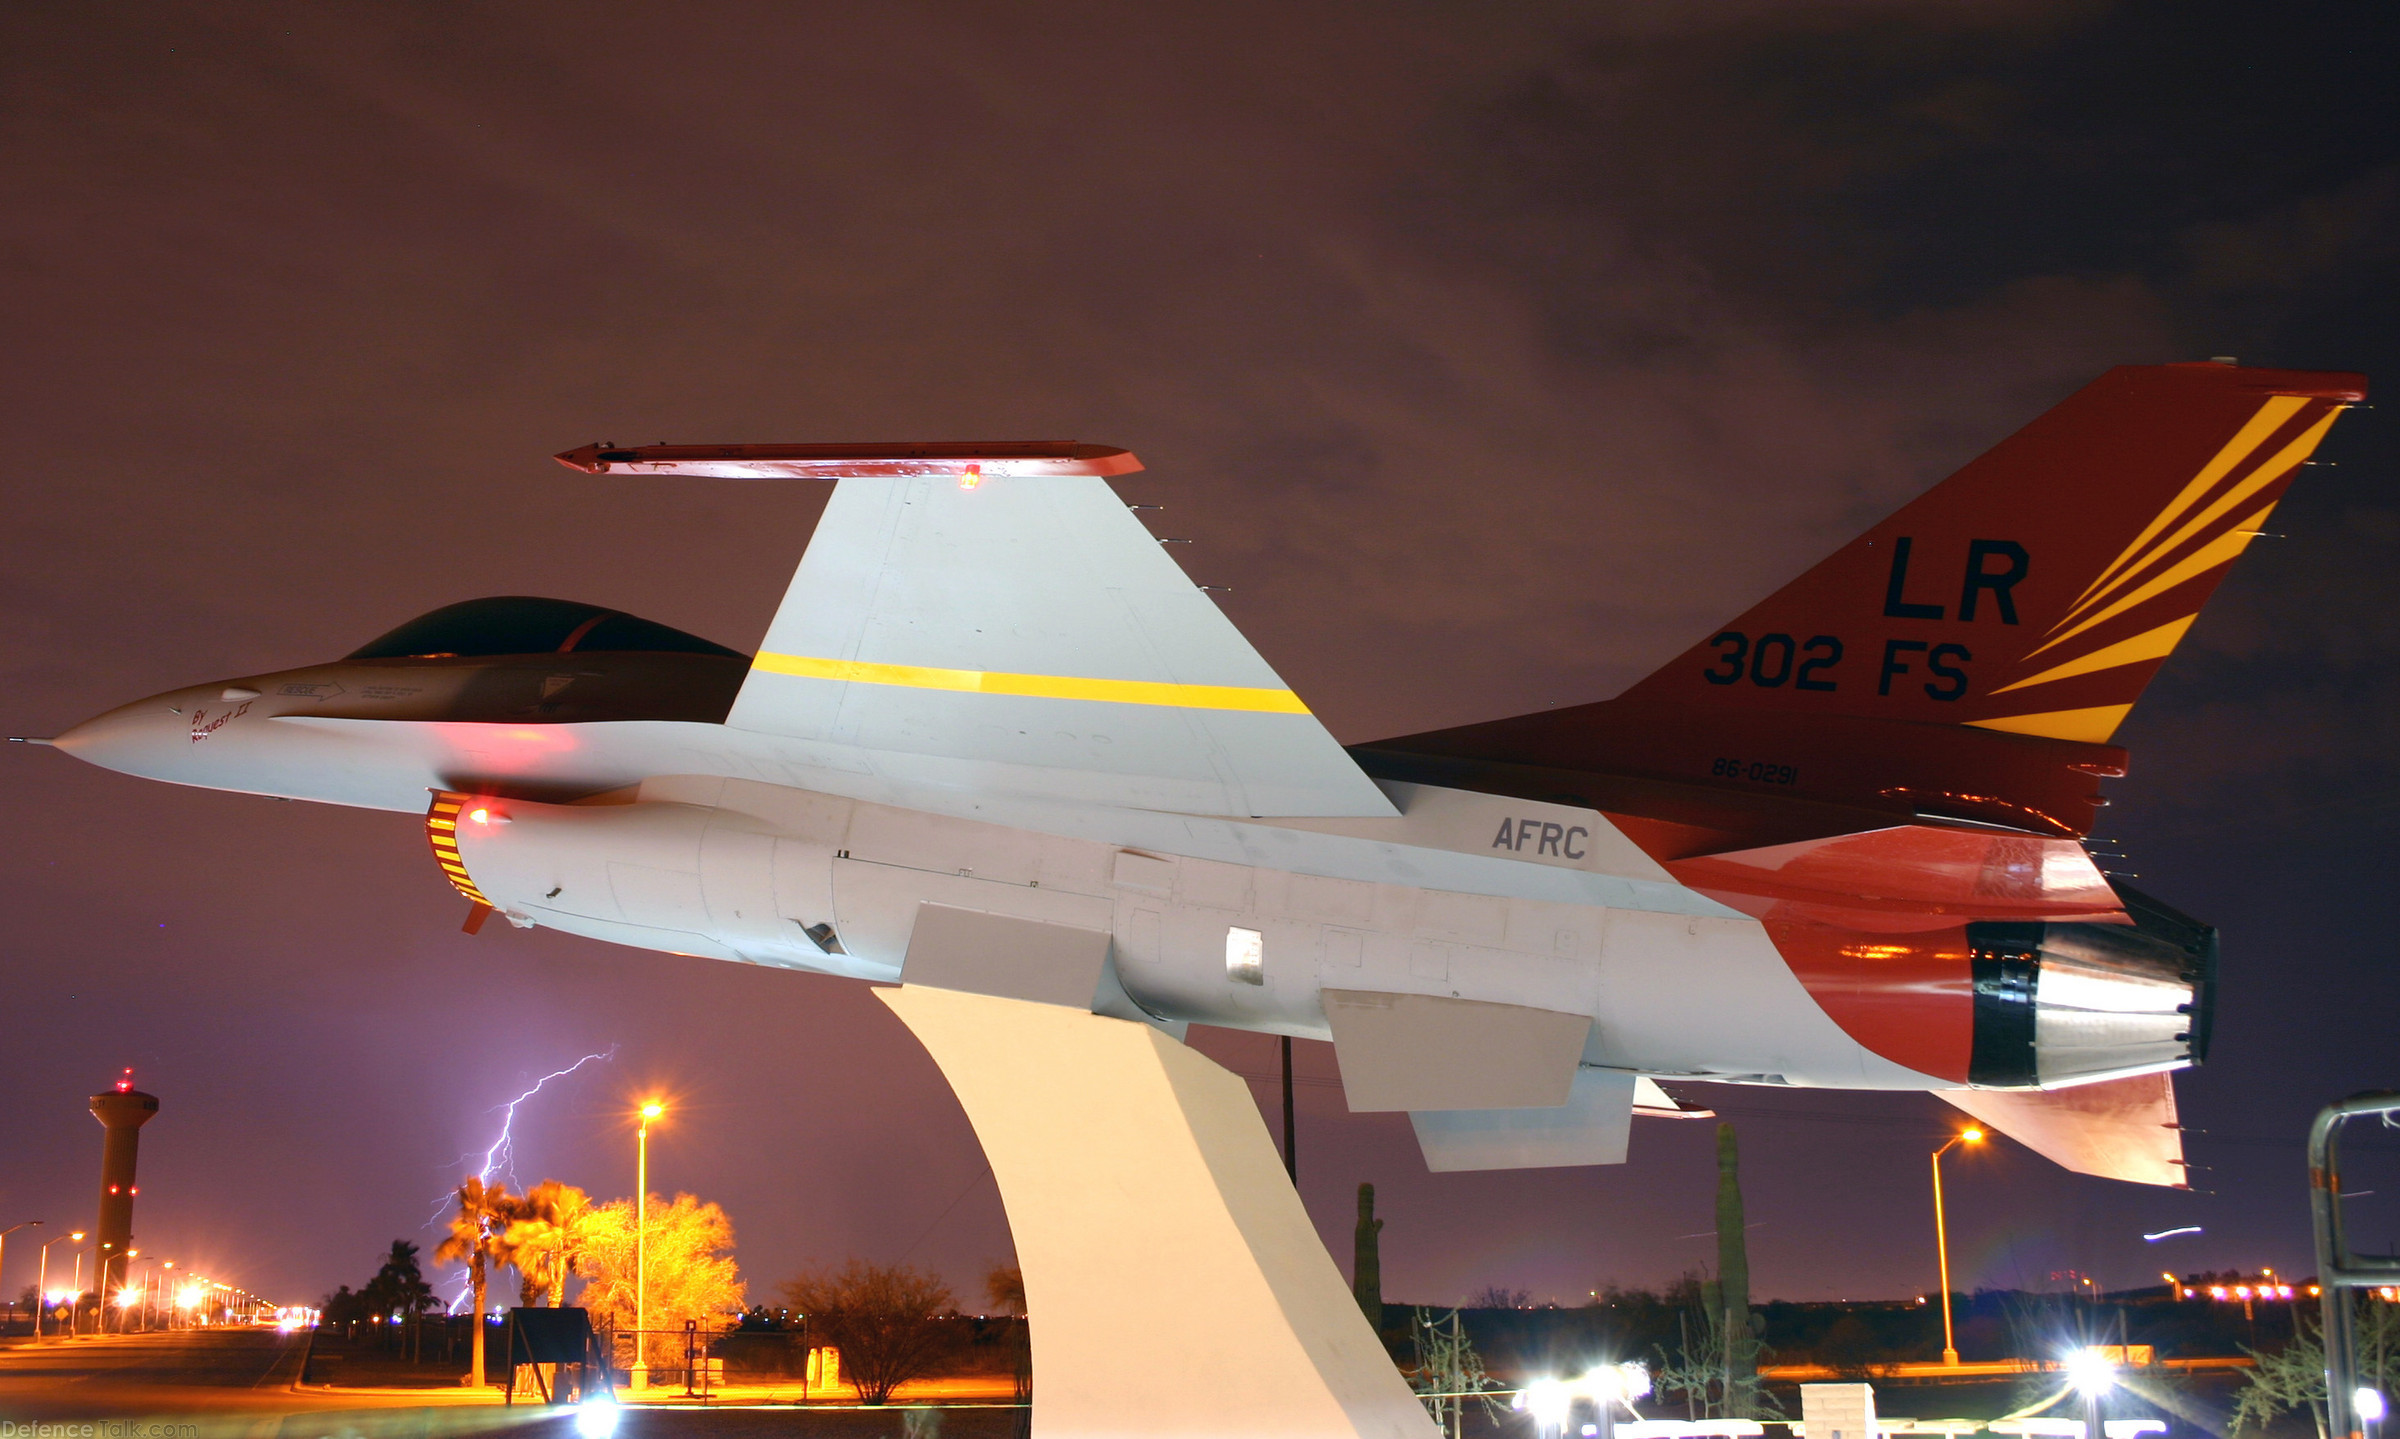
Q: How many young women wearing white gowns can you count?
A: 0